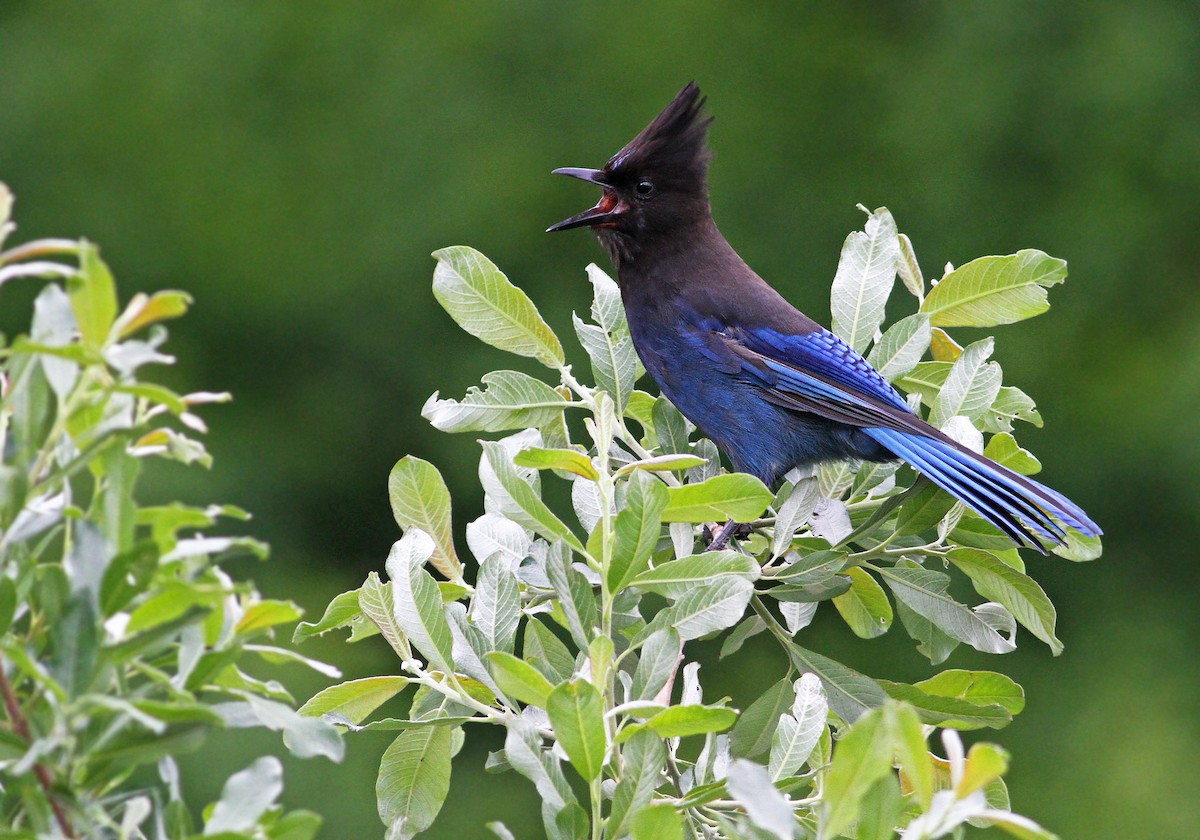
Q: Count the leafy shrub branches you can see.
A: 2